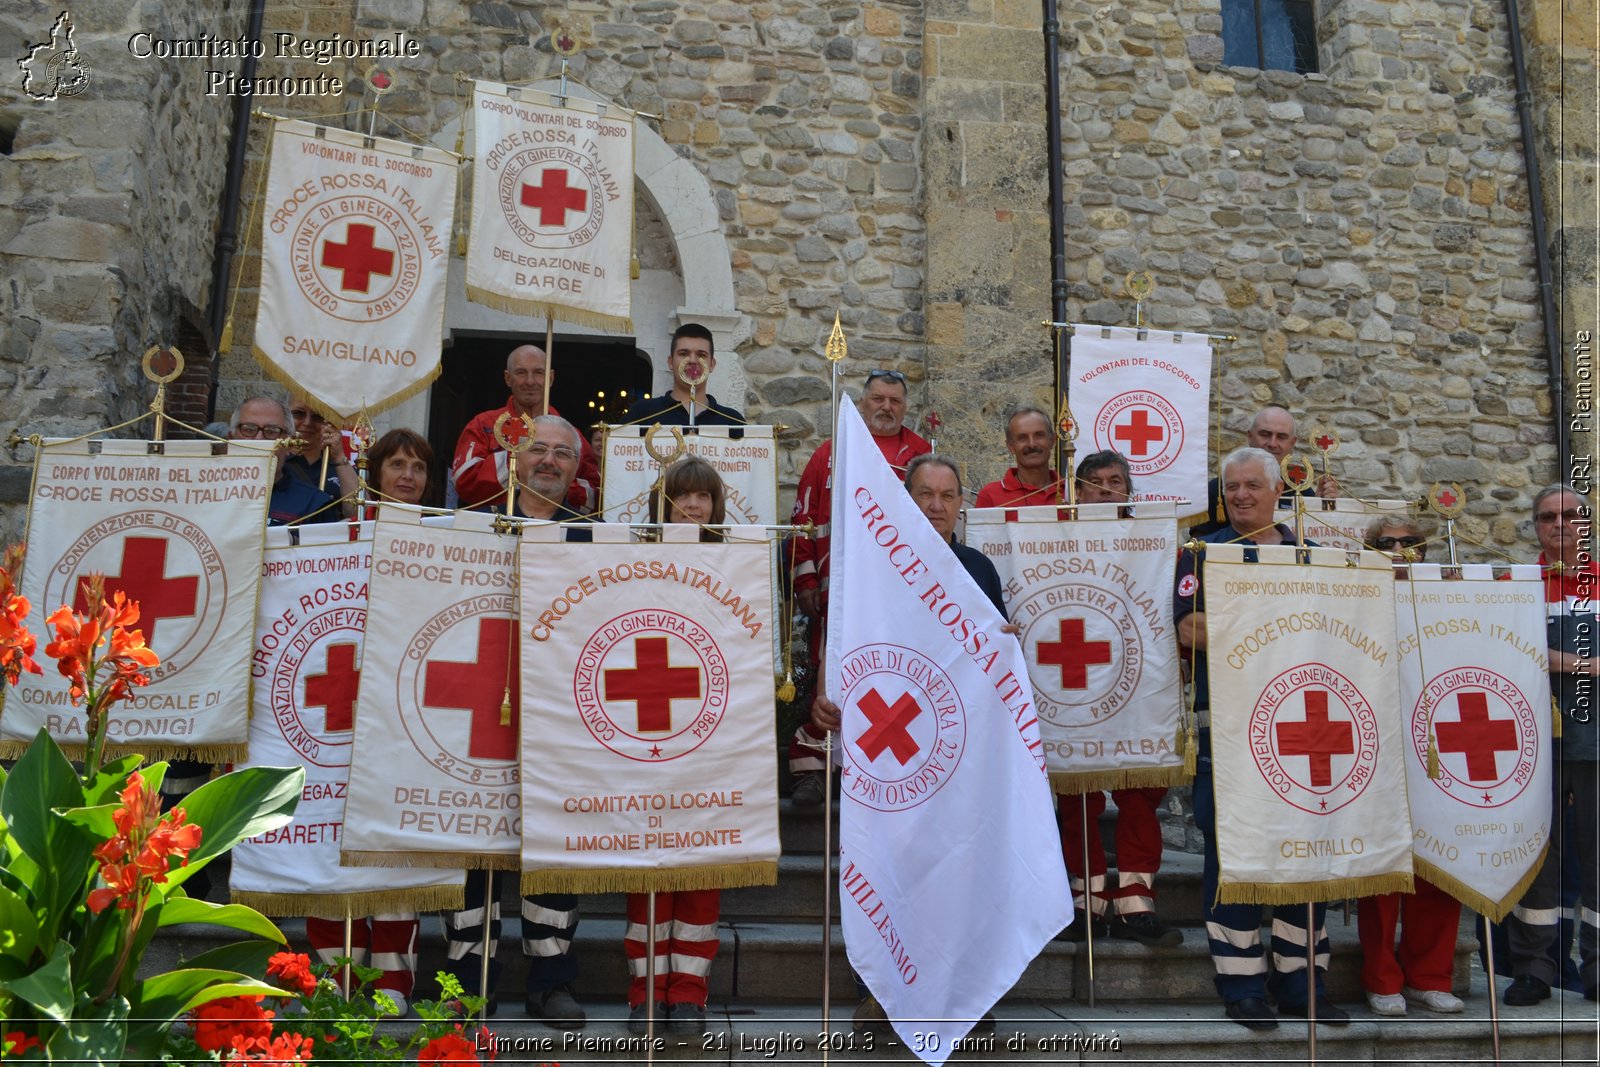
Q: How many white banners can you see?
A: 13